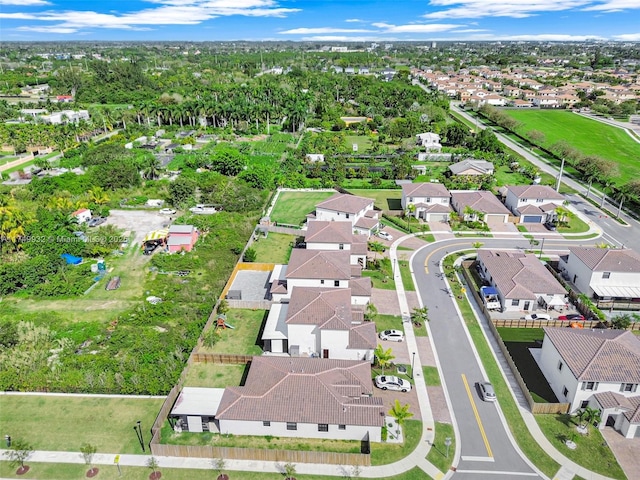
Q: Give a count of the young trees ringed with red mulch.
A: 5